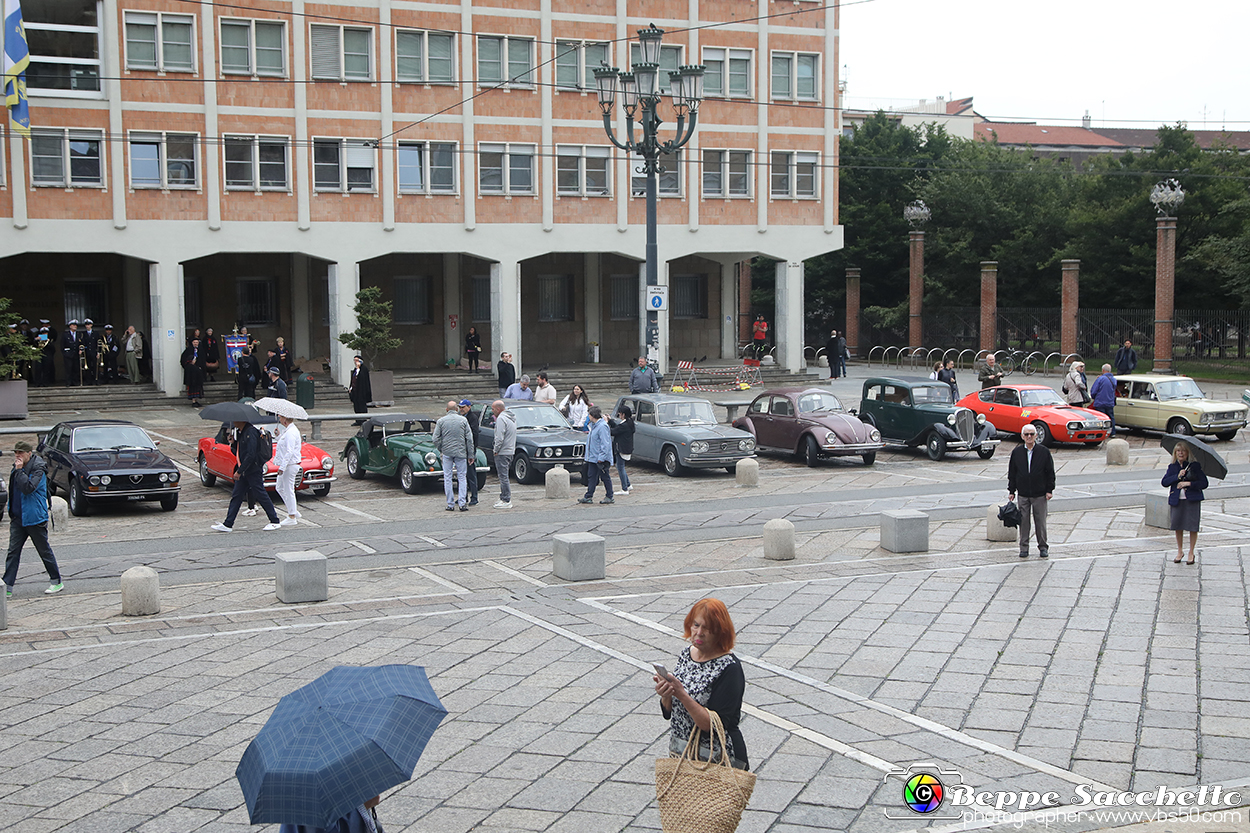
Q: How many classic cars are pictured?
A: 9